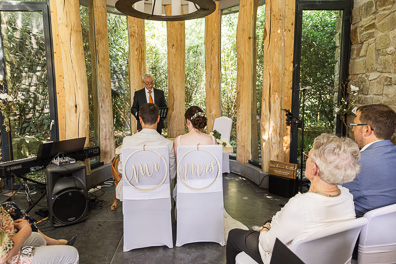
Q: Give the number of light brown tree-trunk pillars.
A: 7